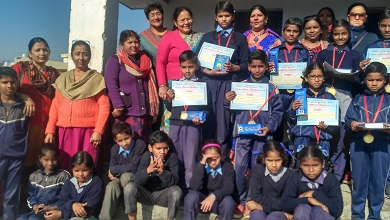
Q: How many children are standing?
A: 9